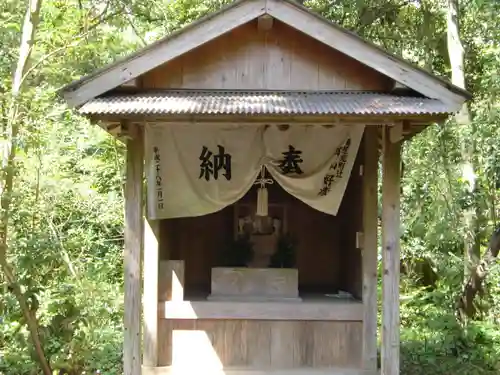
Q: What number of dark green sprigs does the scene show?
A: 2